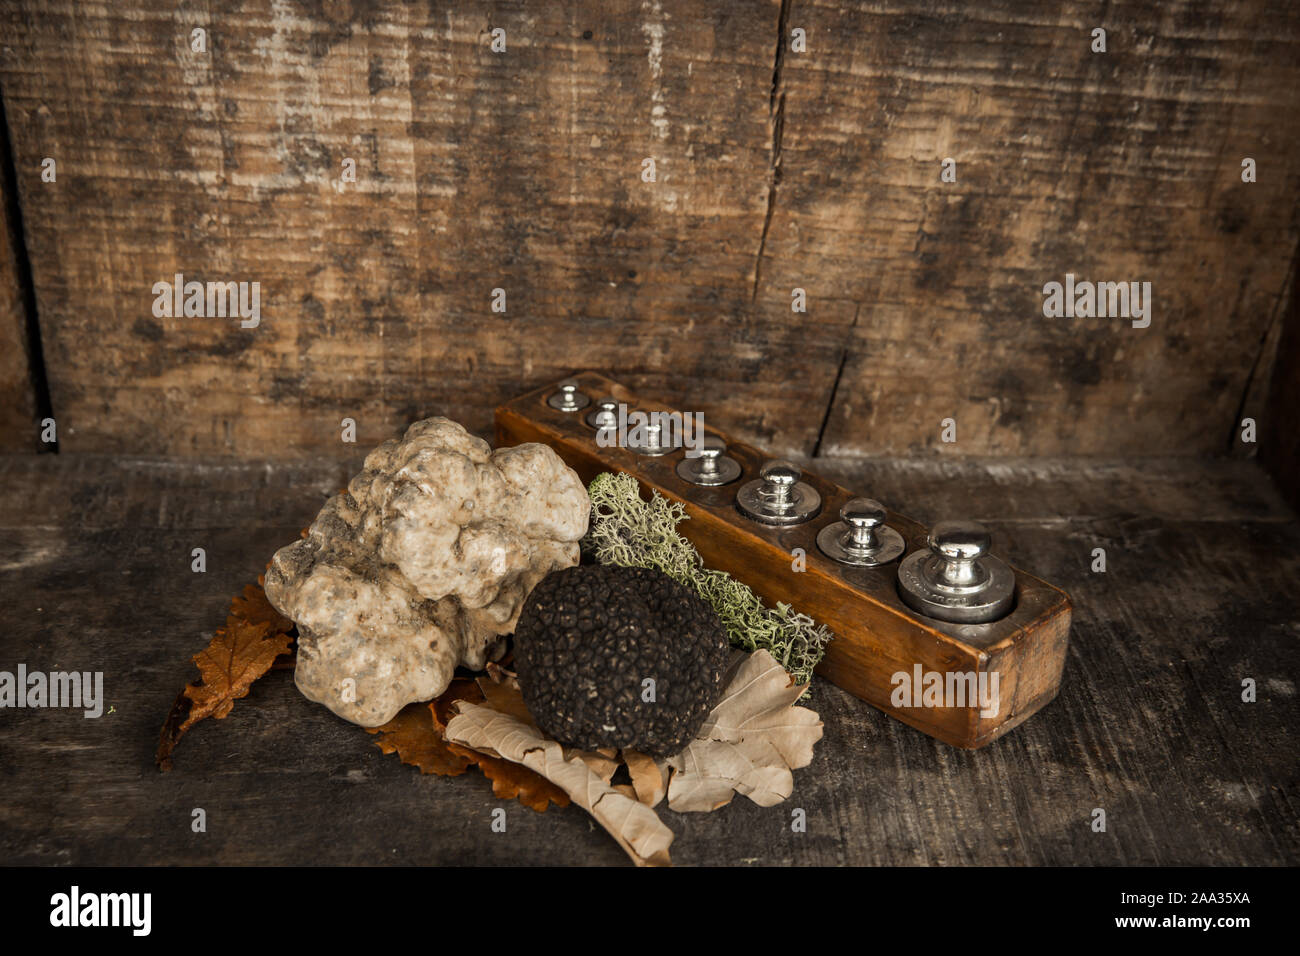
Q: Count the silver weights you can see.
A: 7